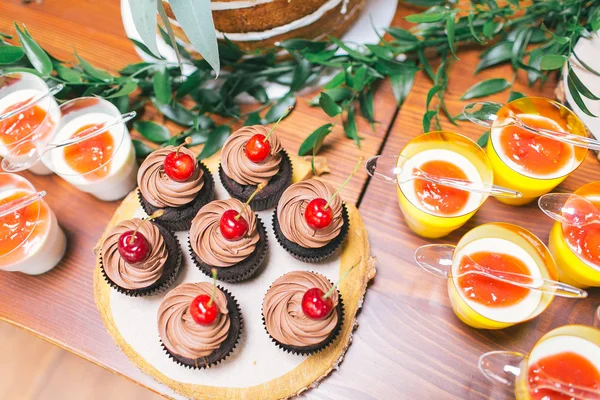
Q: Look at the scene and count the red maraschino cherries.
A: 7